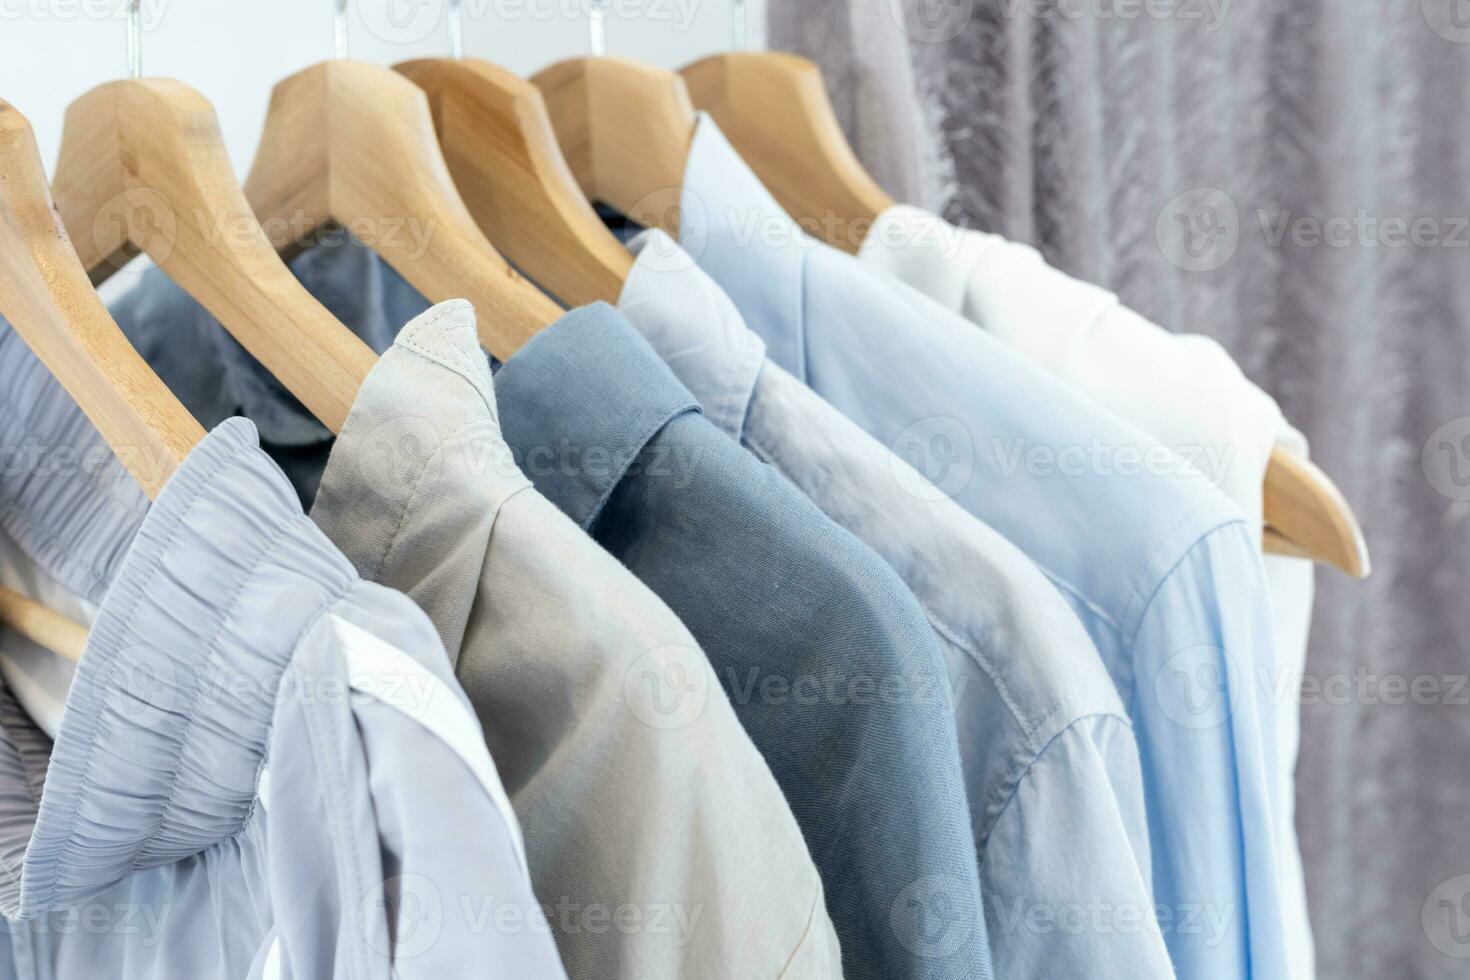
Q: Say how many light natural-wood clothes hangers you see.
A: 6